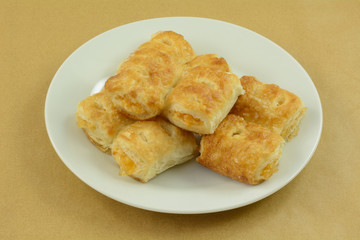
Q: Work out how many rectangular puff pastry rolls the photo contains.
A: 6